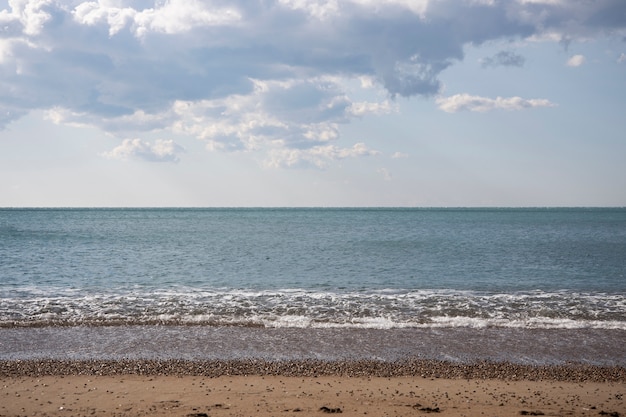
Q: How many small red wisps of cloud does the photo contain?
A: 0